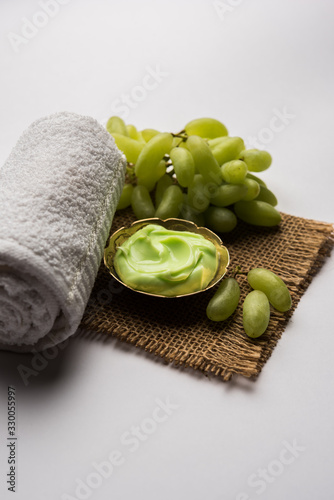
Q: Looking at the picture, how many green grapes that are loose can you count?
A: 3